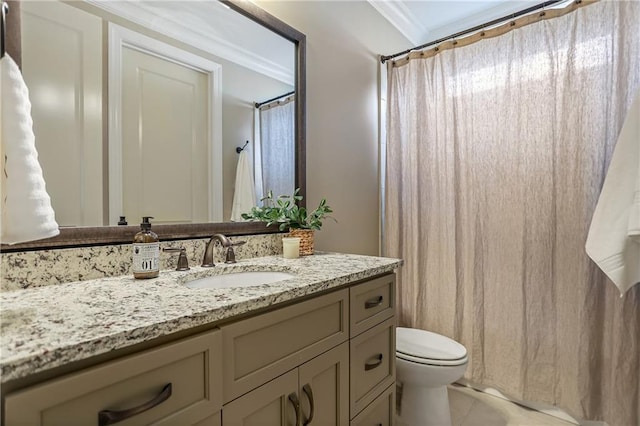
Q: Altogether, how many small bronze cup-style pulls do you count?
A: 2